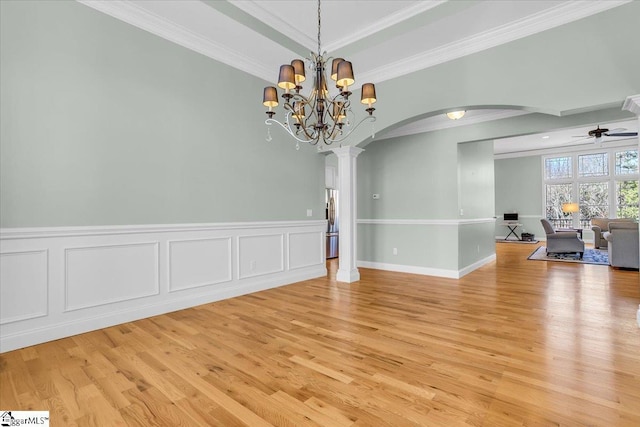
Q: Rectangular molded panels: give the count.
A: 5